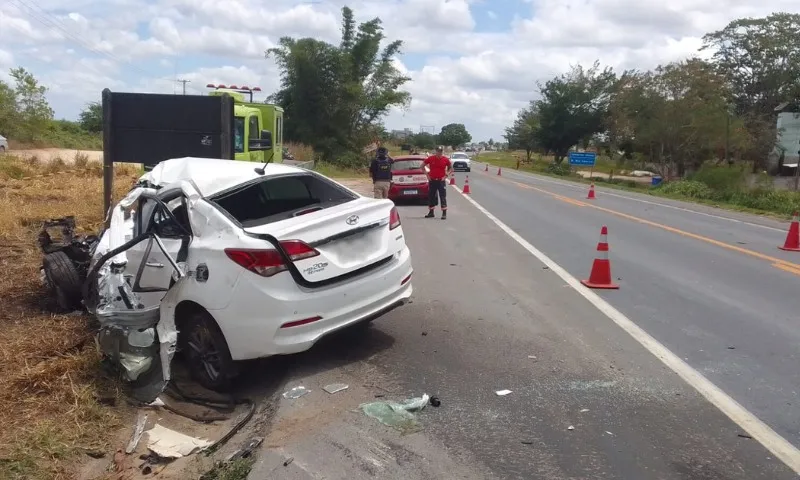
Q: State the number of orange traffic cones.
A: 7